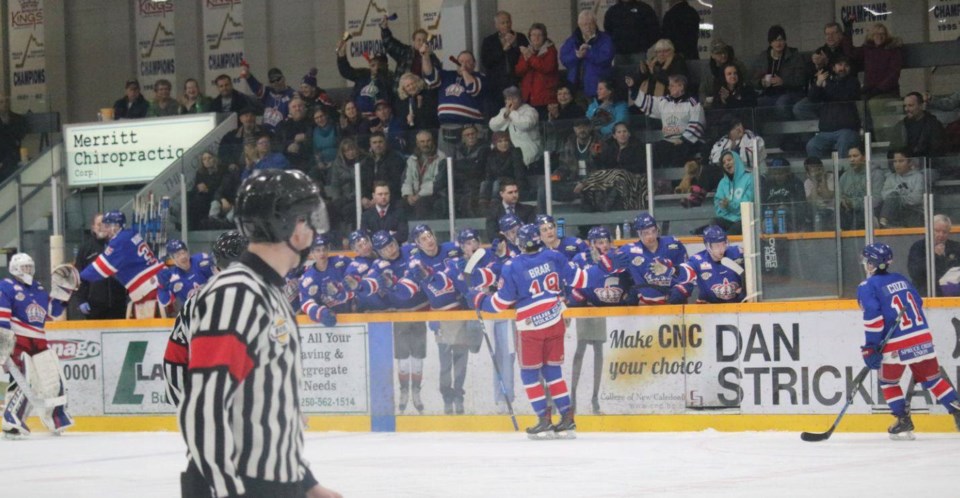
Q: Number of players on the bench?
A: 12